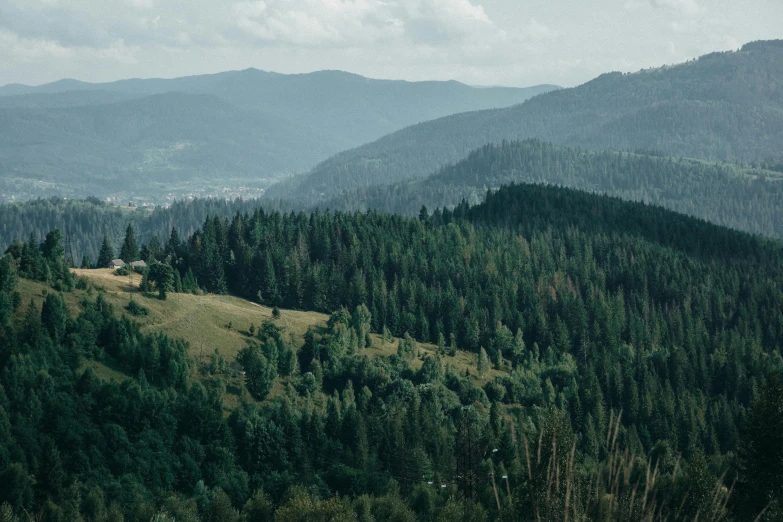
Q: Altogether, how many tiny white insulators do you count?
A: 4